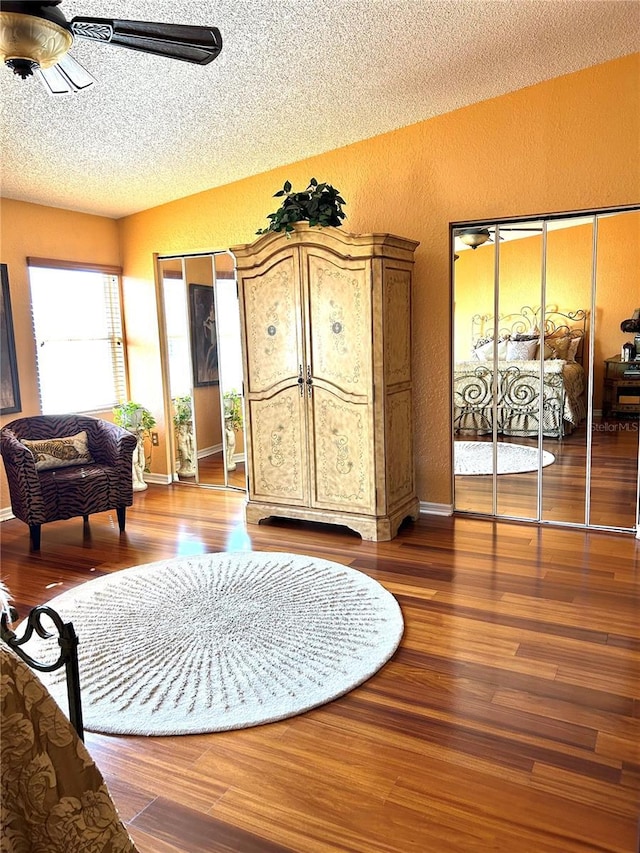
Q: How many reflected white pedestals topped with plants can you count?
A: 2